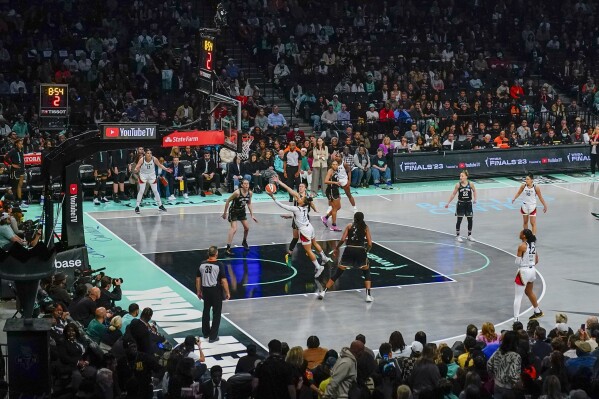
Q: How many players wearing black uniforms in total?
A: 5